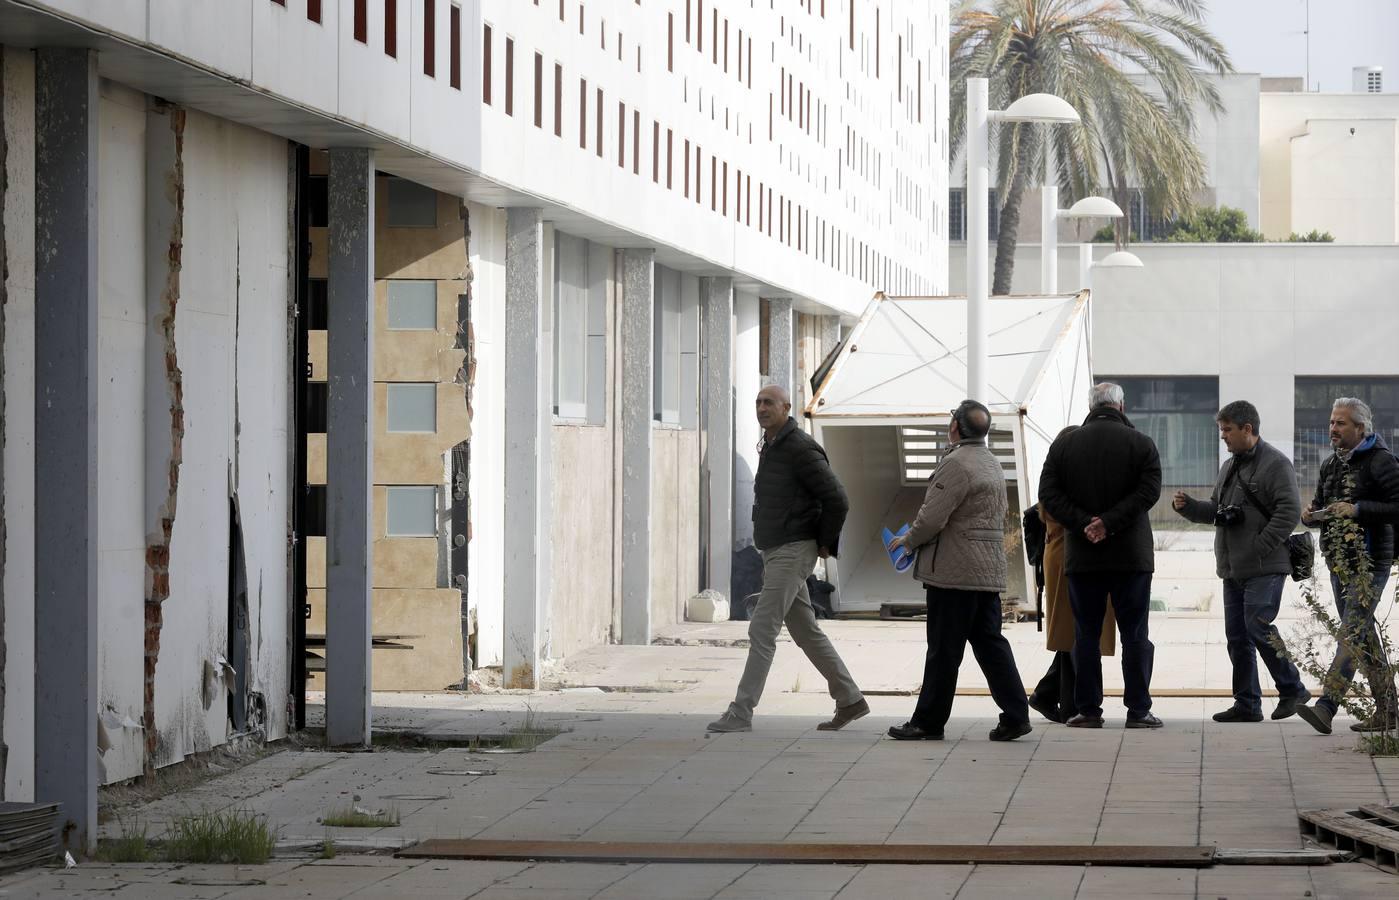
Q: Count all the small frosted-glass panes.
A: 4